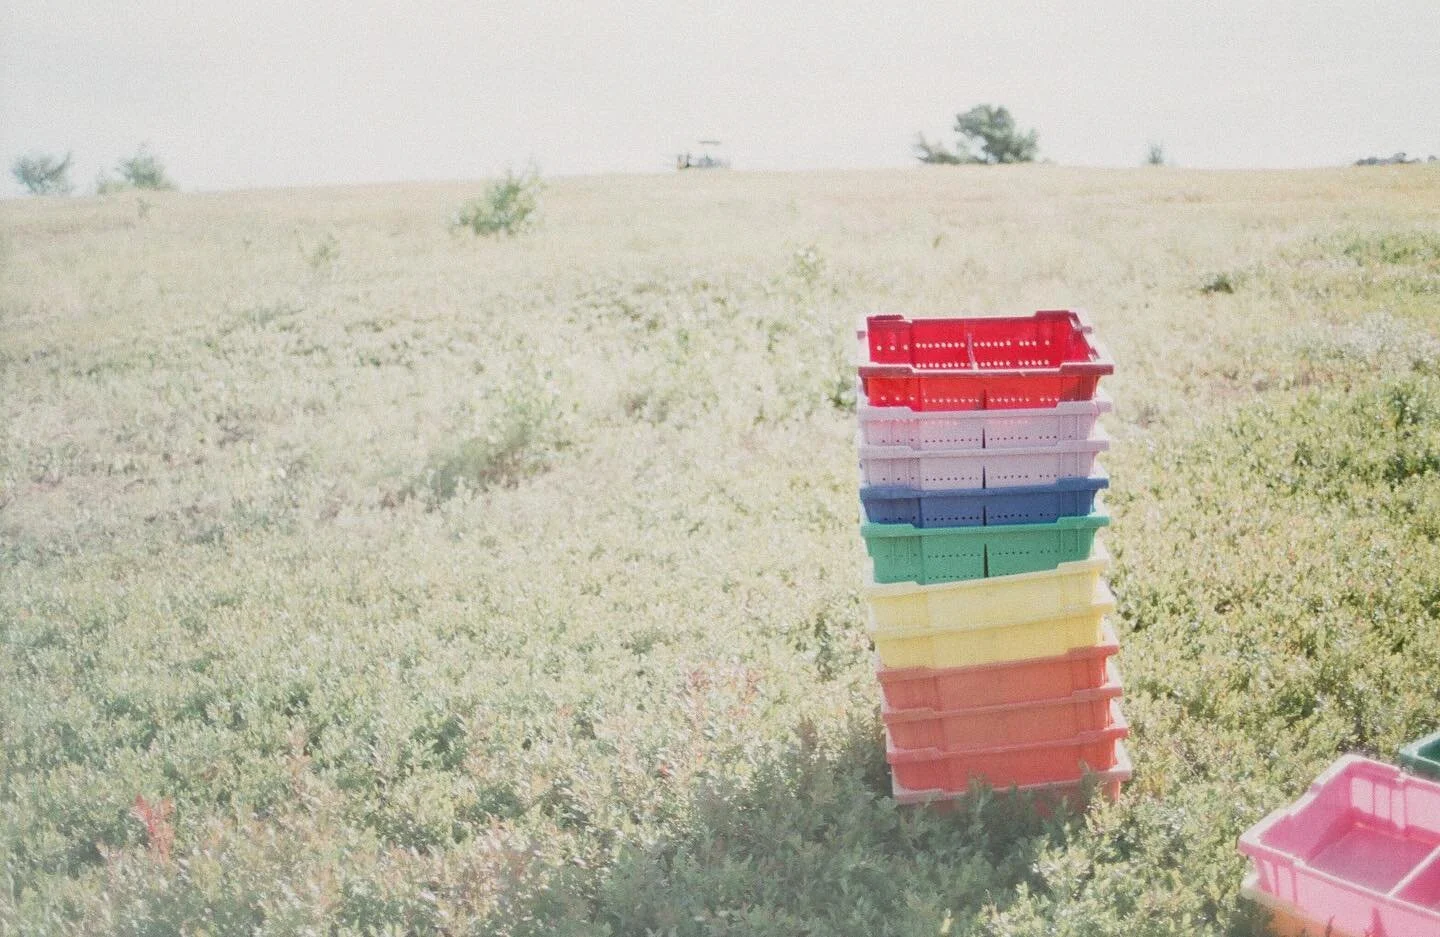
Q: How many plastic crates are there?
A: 14